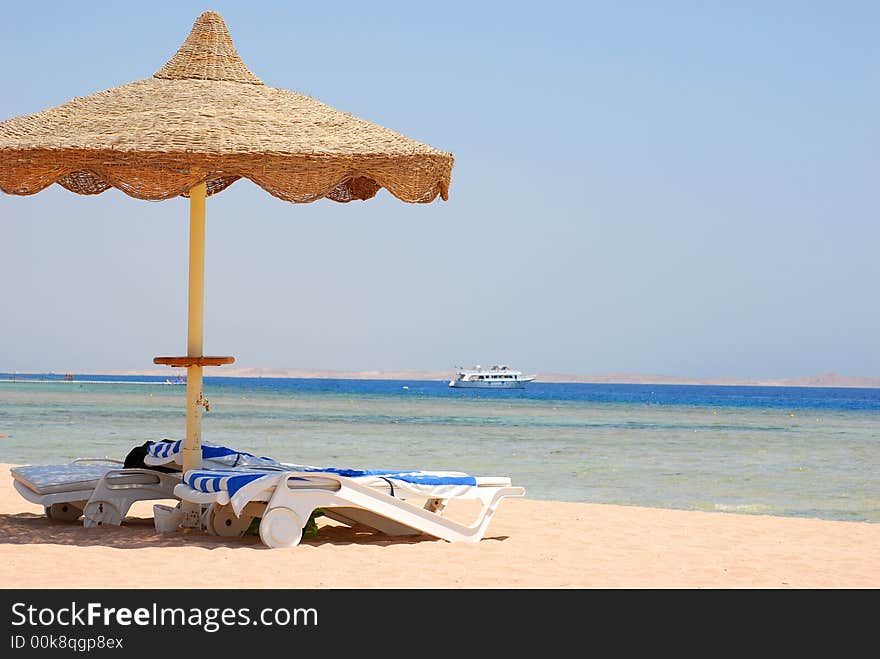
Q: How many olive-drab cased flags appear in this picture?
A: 0